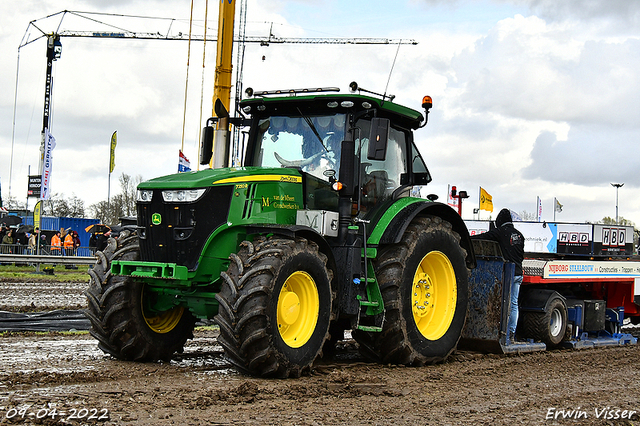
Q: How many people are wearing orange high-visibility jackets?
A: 2